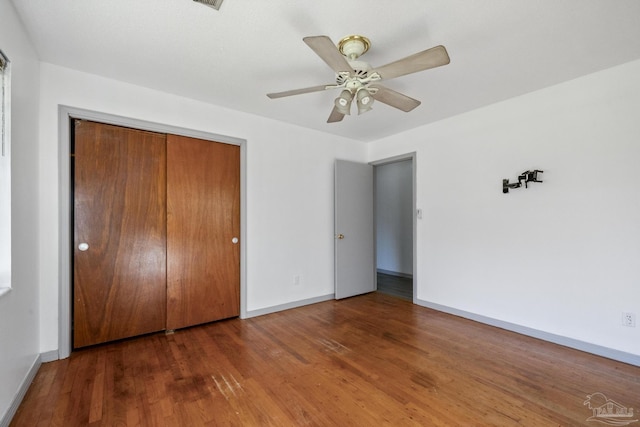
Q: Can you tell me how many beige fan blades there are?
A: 5